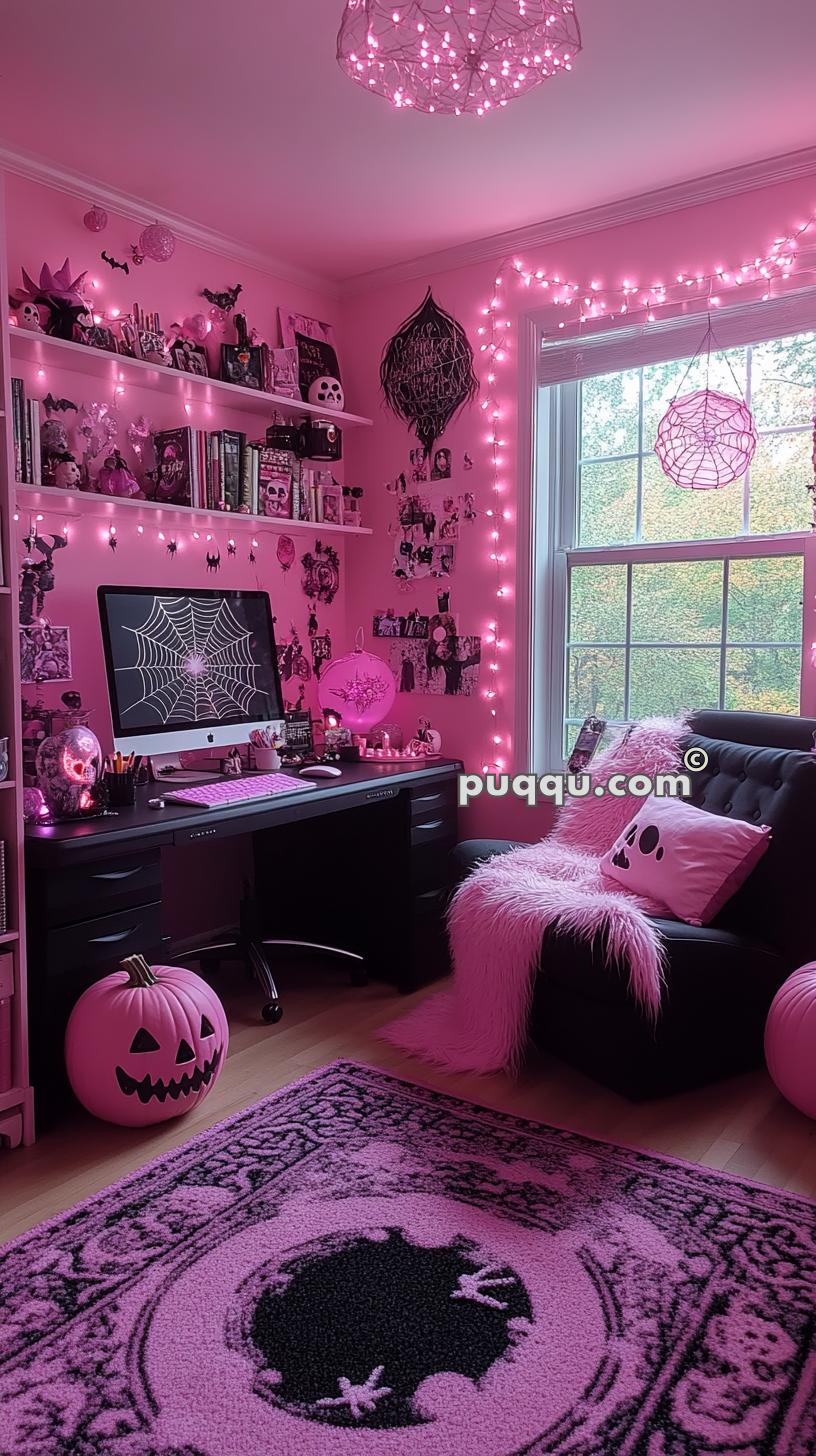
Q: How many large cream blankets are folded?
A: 0